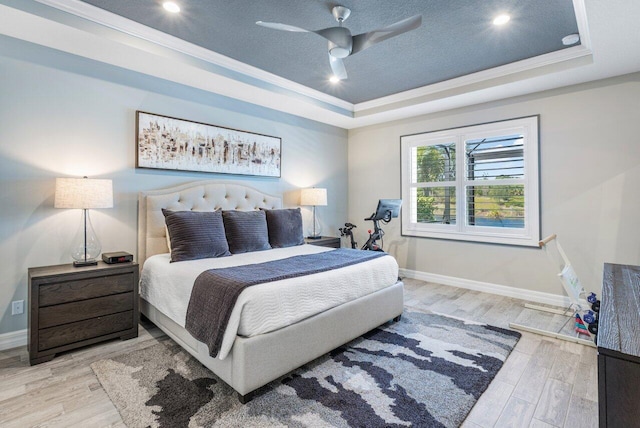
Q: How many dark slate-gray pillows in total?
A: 3